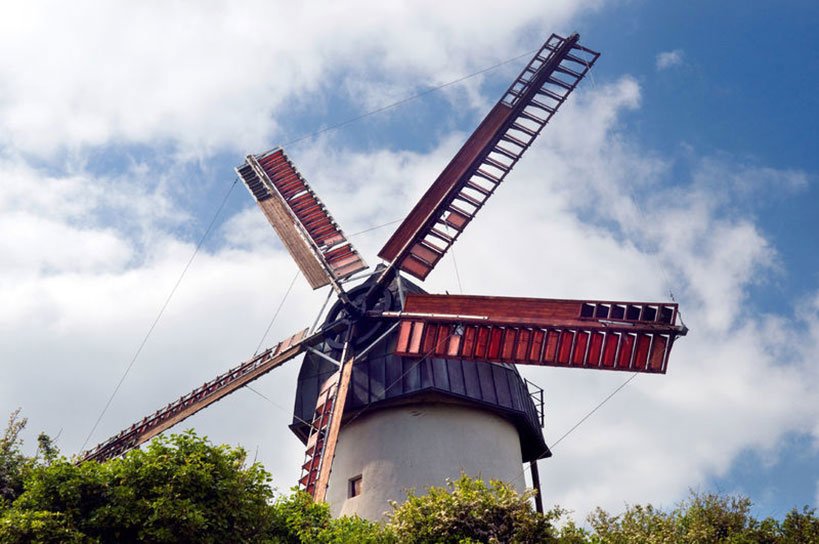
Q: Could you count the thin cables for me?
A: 9